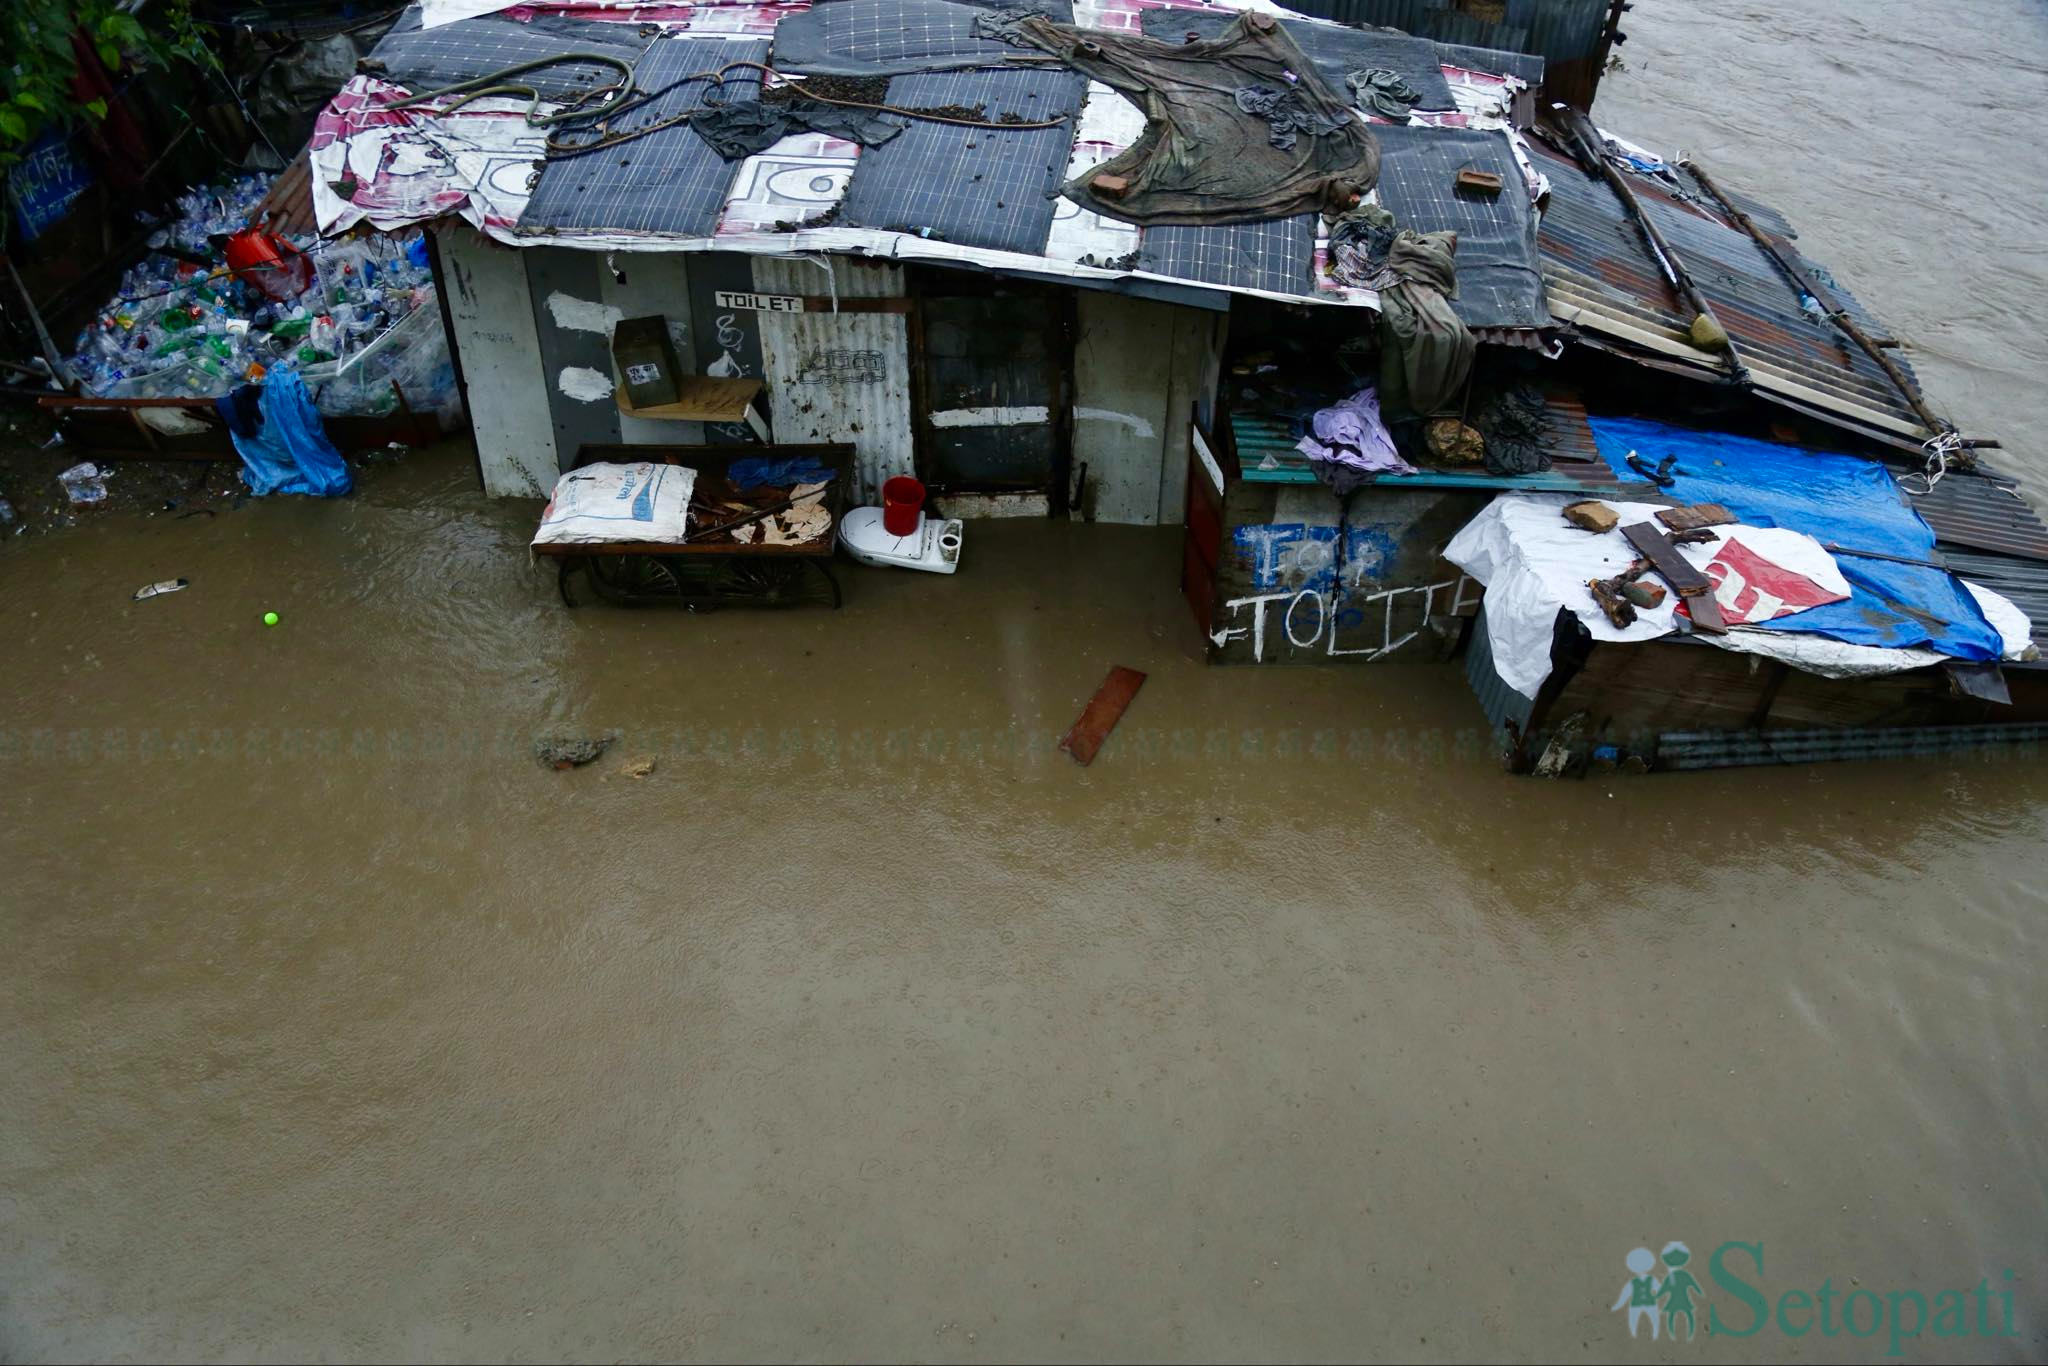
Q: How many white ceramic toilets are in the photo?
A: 1